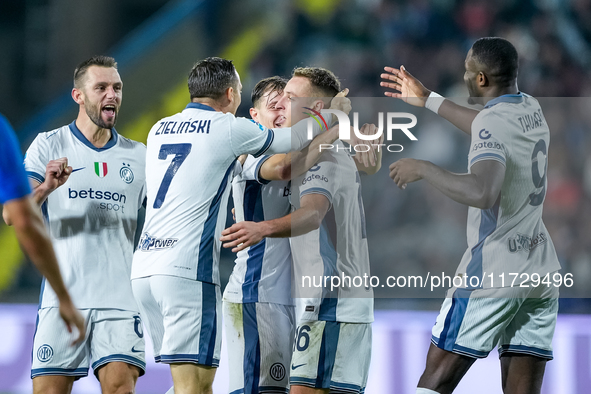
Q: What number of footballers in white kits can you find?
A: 5